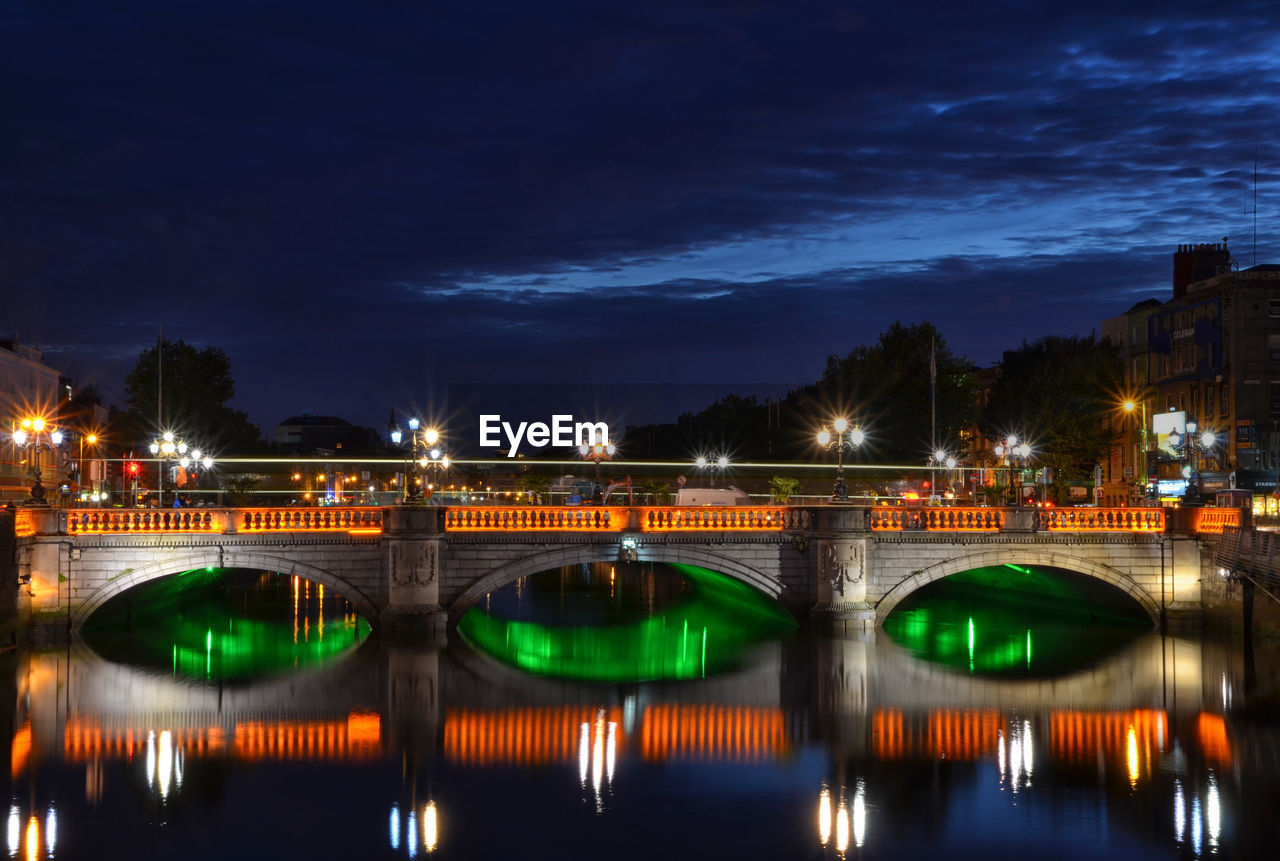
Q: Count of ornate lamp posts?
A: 11